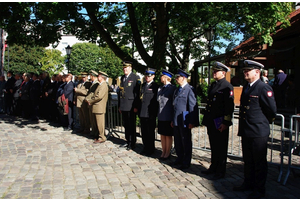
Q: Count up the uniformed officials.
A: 9